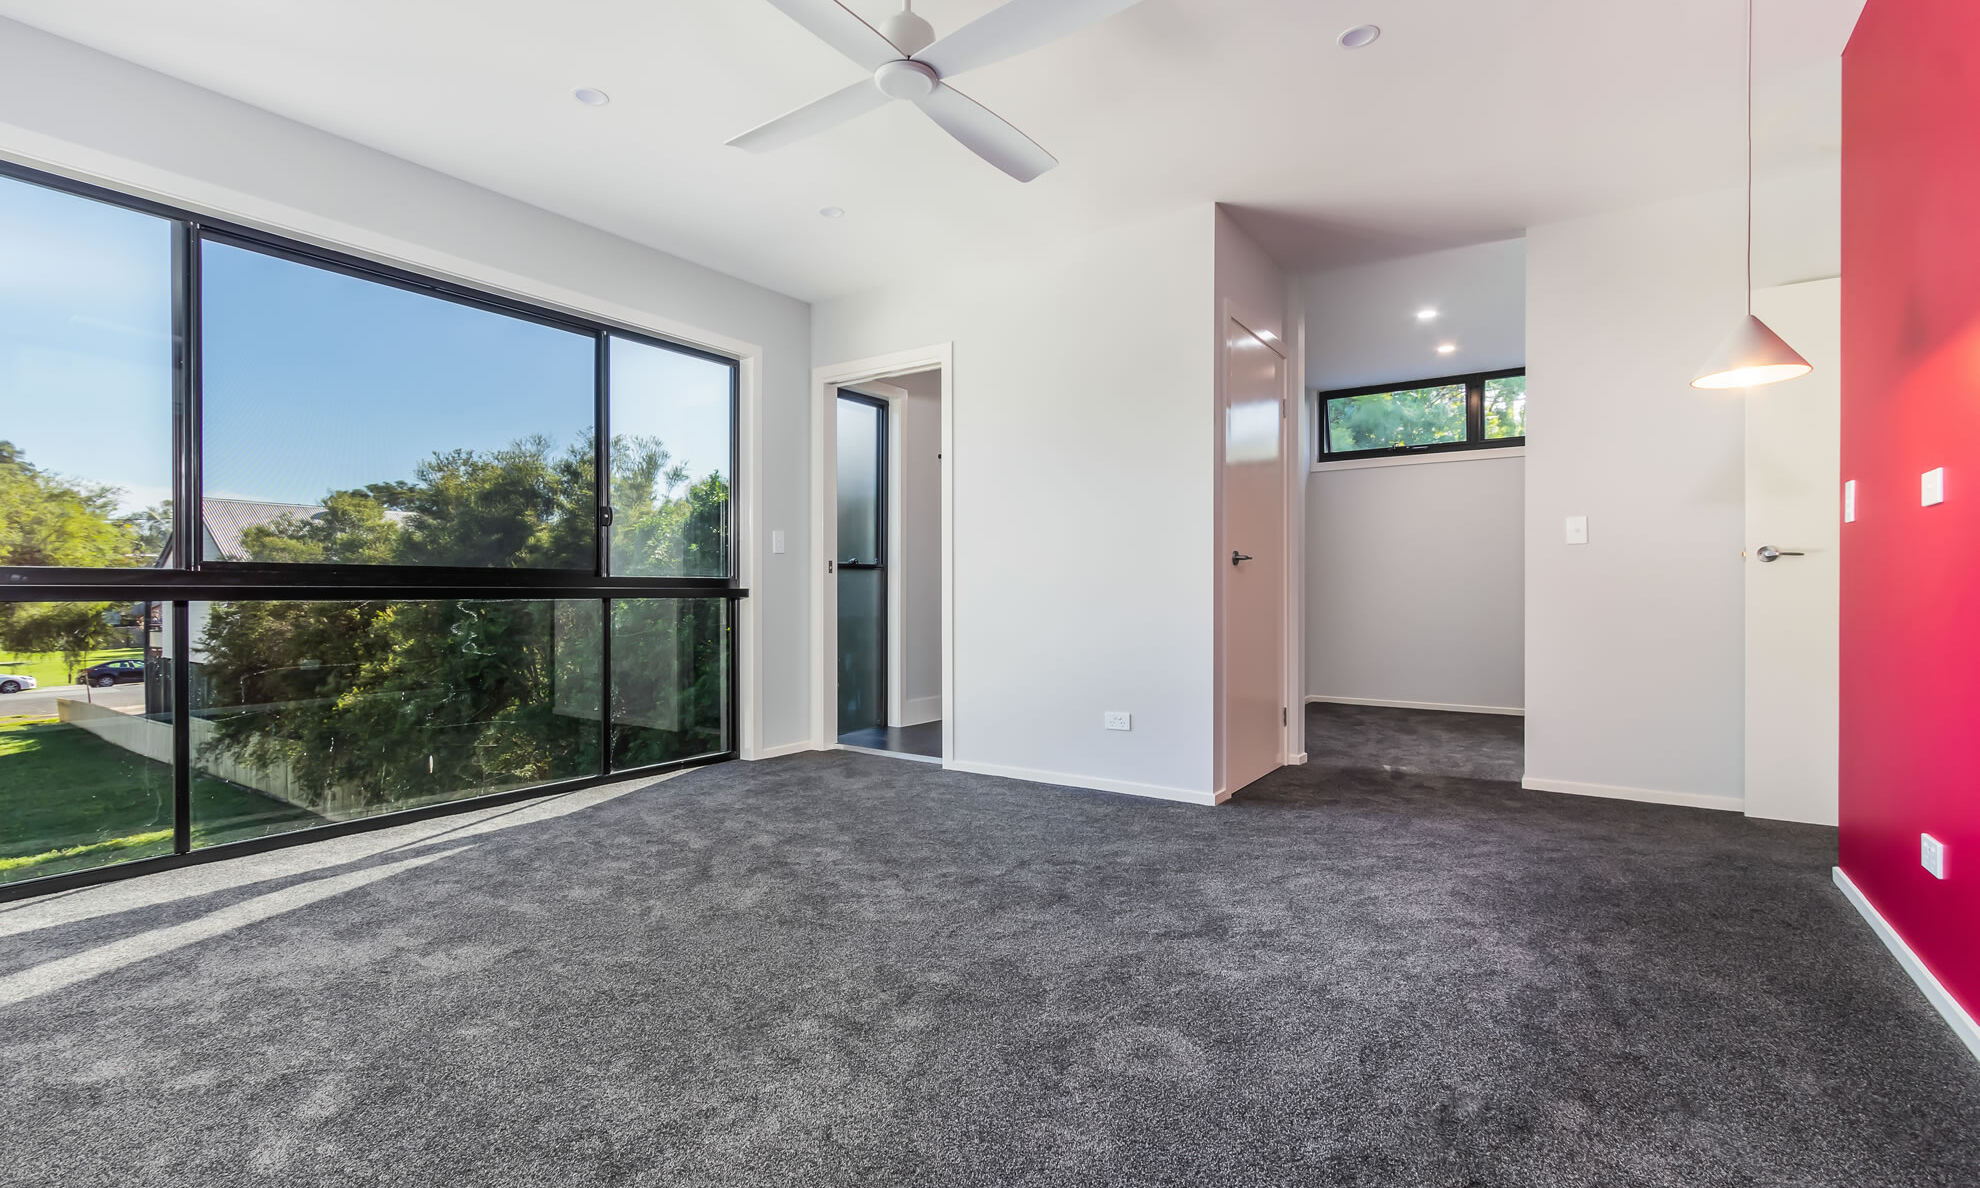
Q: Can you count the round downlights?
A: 5